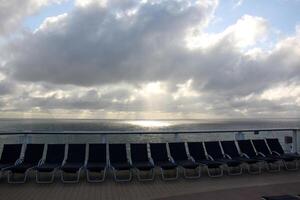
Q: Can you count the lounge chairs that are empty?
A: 15